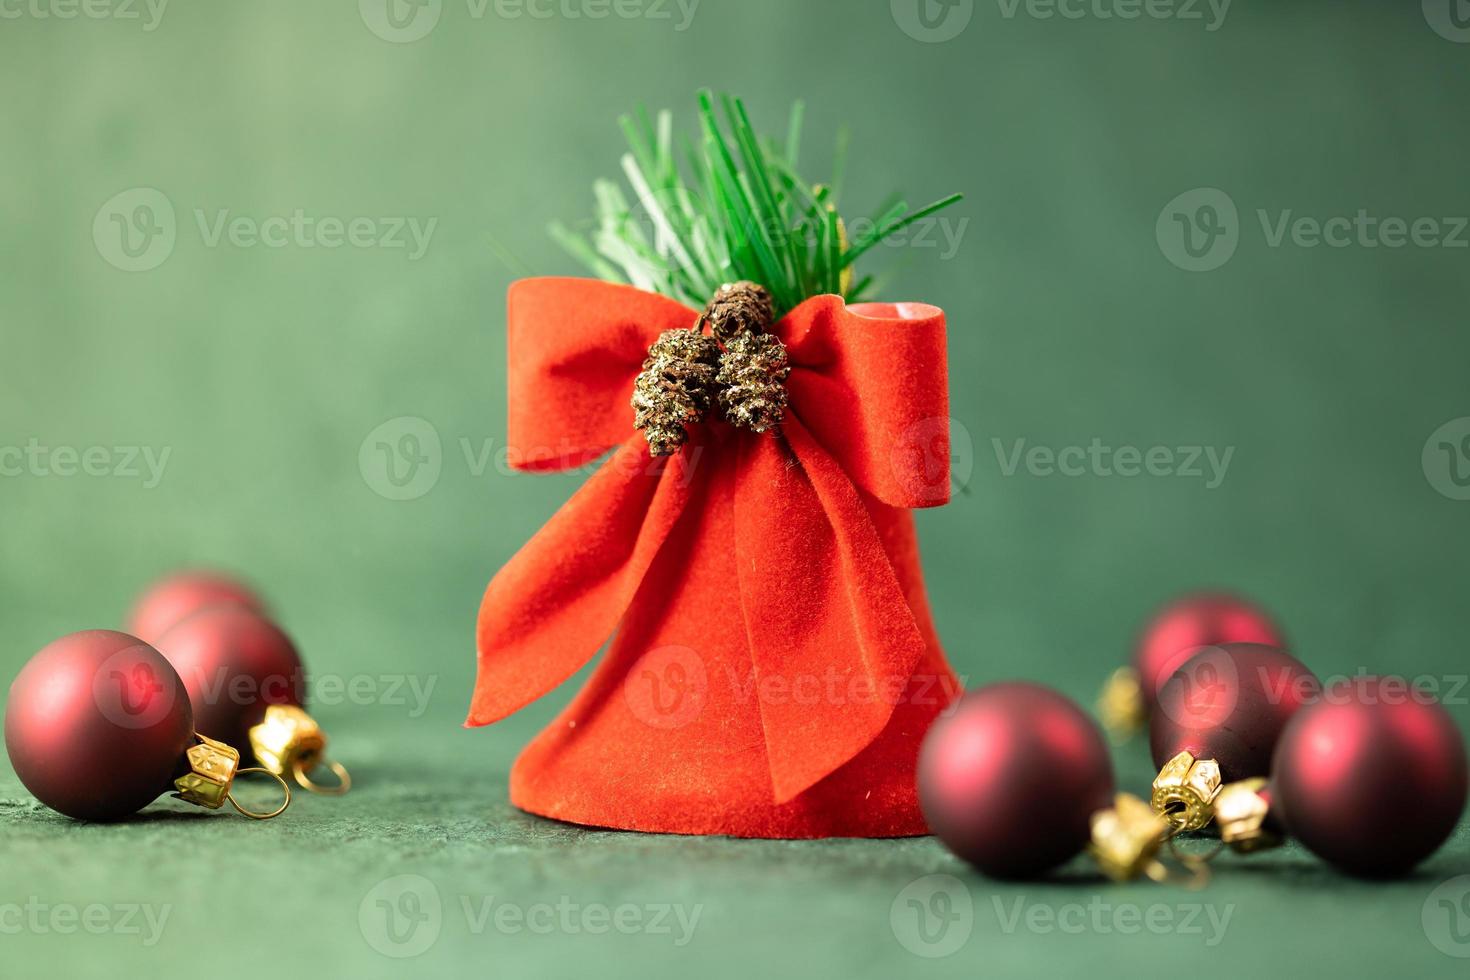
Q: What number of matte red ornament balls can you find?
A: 7